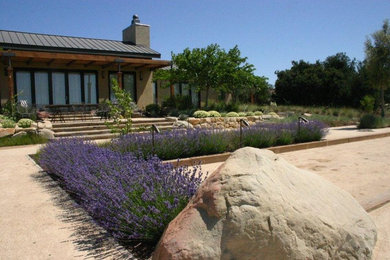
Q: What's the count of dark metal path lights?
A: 3